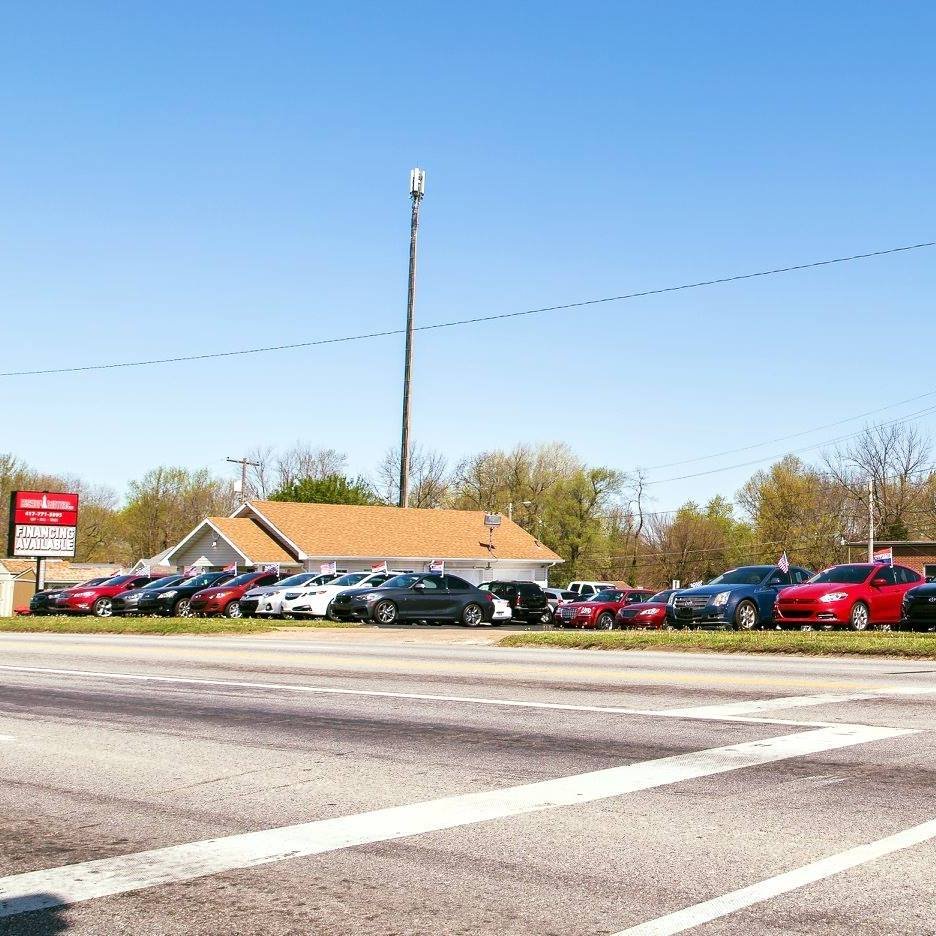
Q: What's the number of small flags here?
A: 10